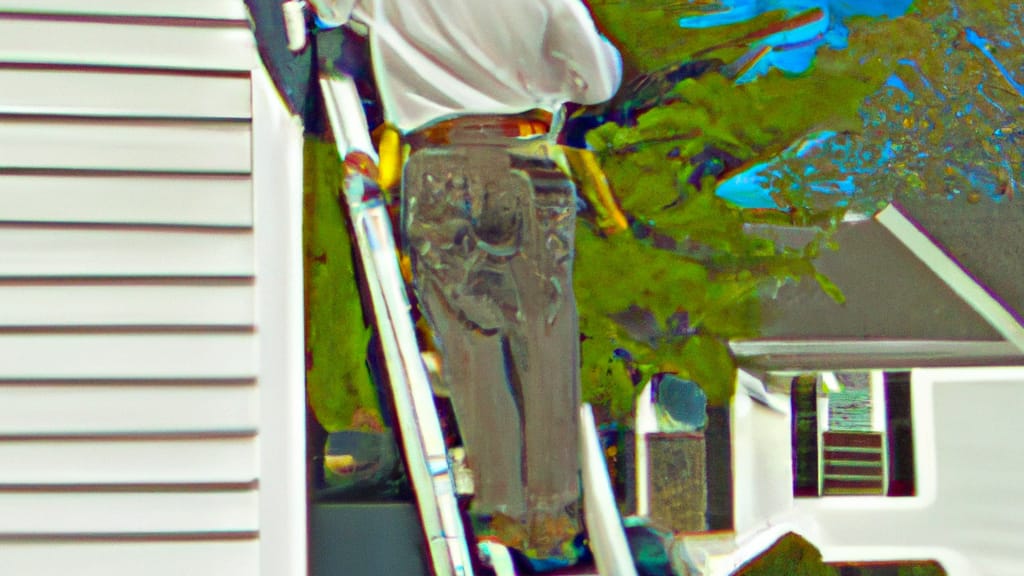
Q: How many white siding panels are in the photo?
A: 12